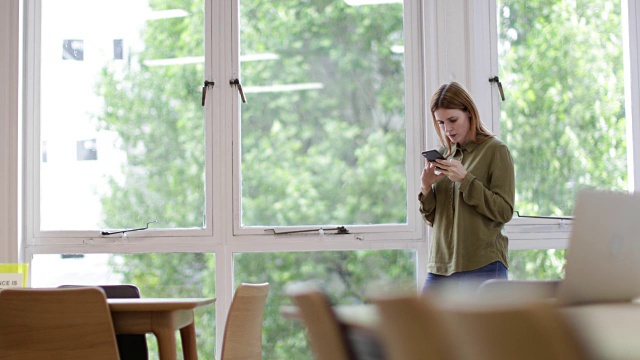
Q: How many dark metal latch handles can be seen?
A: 3